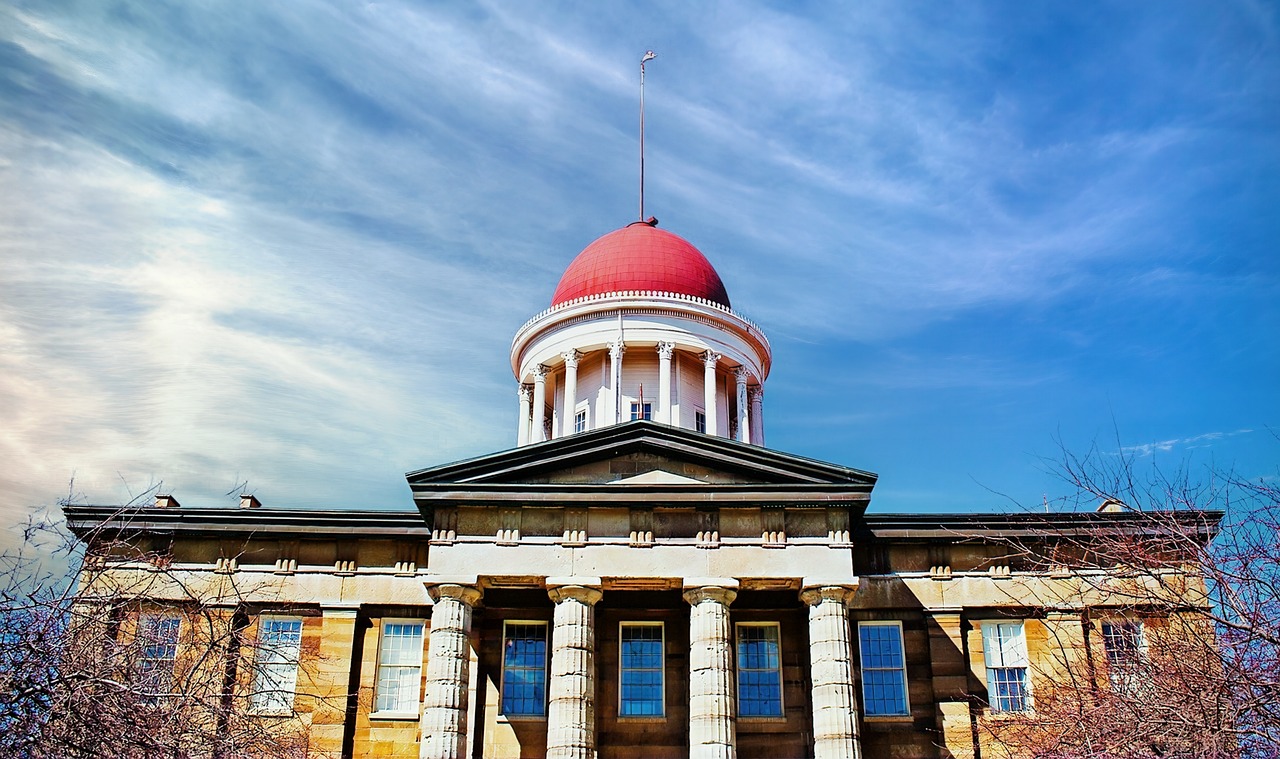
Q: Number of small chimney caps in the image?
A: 3